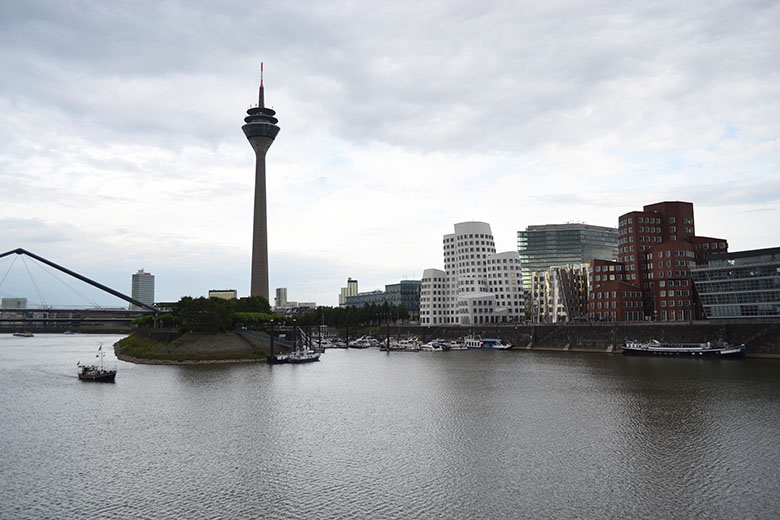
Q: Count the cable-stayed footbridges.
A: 1